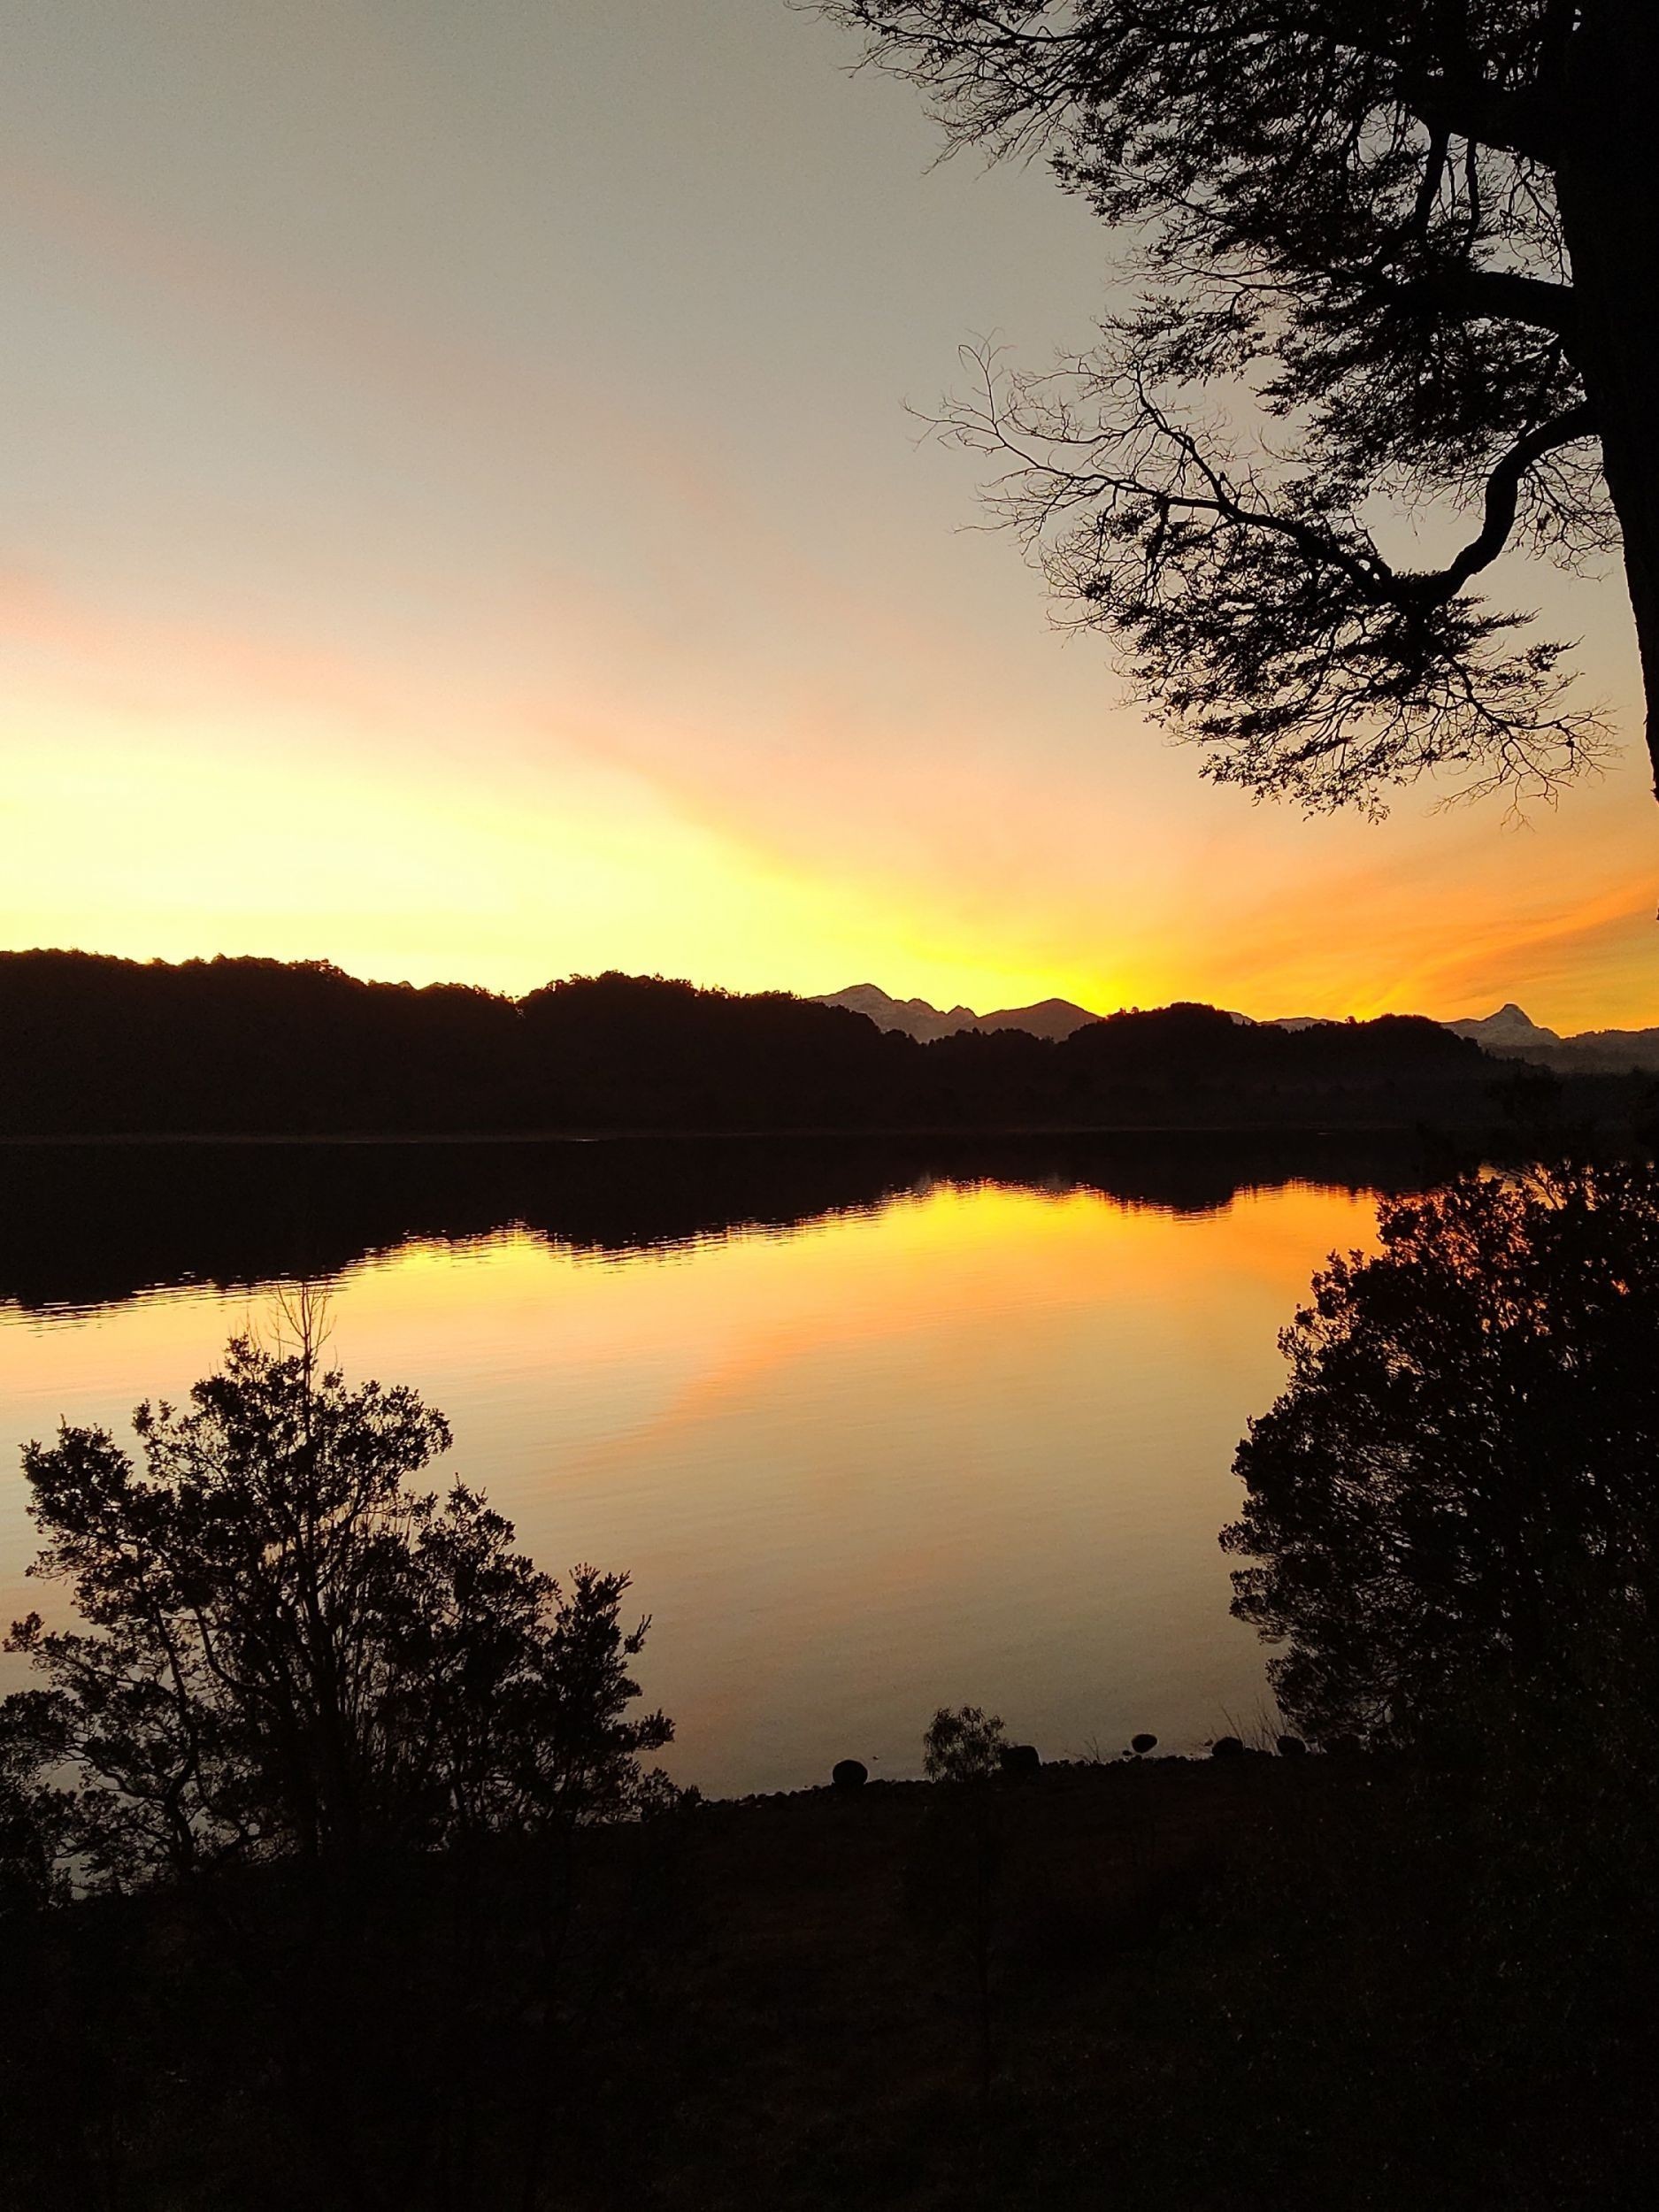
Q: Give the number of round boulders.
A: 5